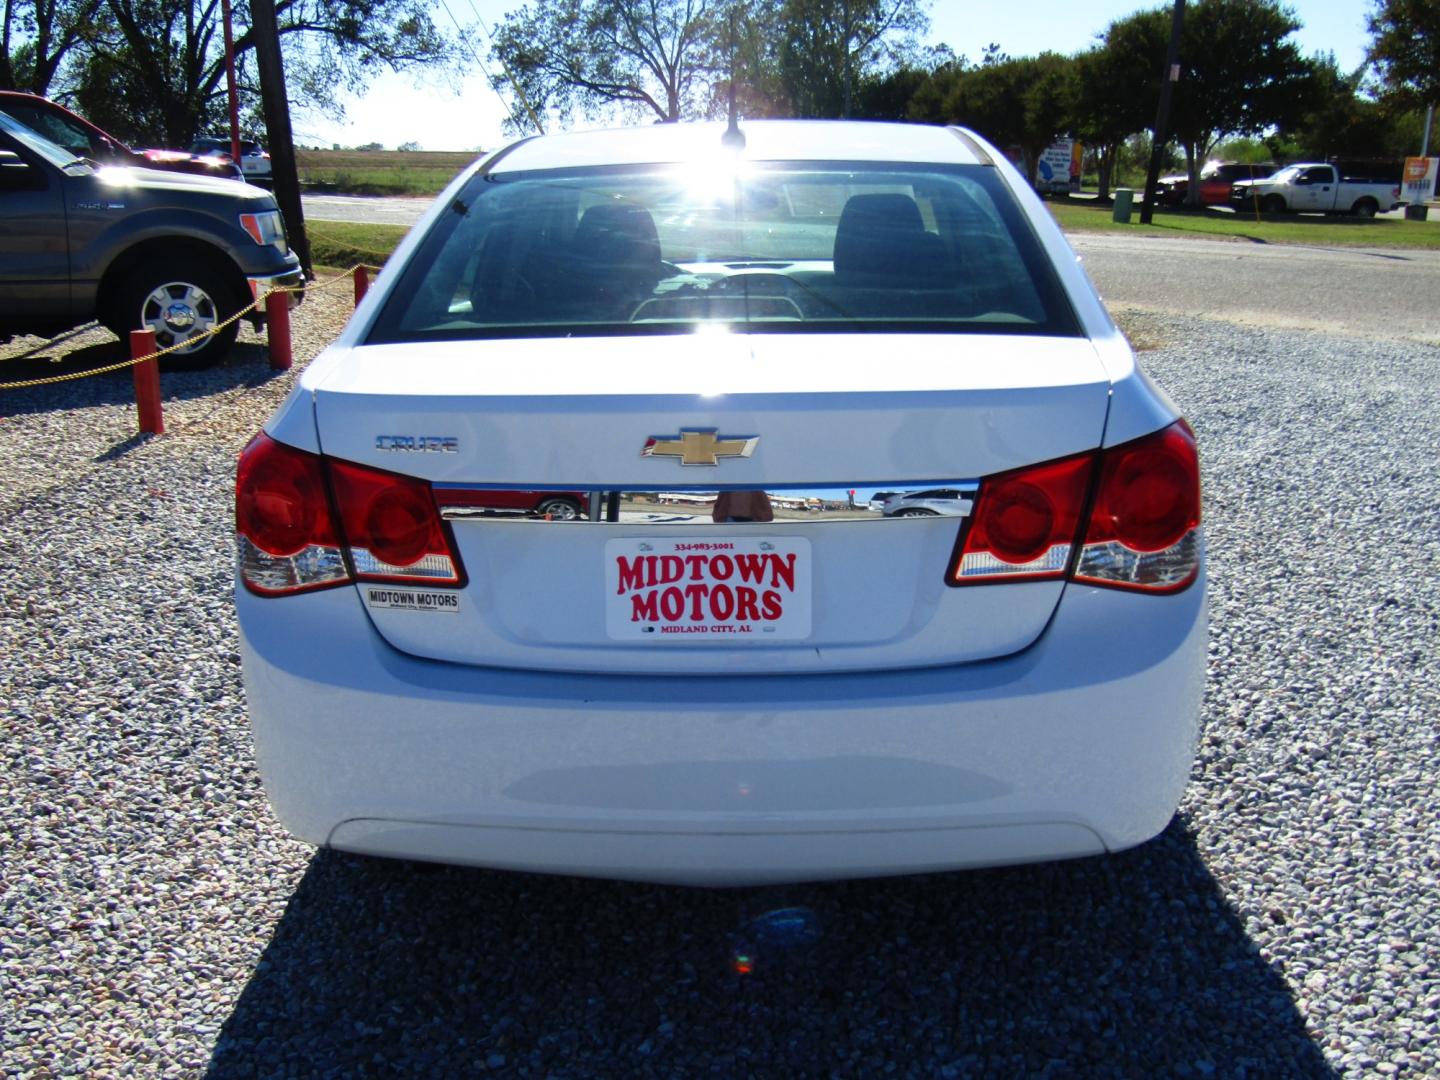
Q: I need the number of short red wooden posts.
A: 3